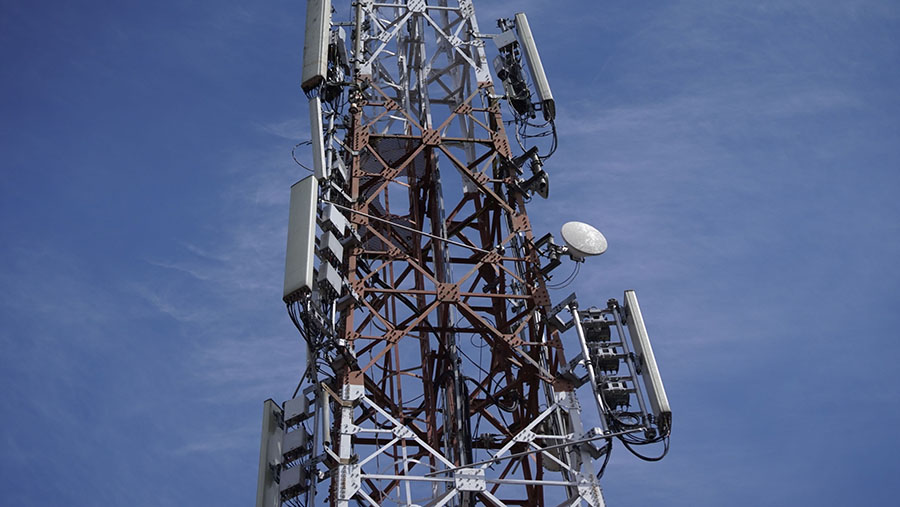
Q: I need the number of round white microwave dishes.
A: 1